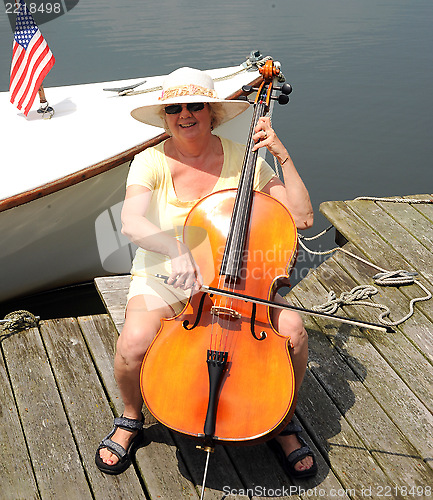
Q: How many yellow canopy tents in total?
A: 0